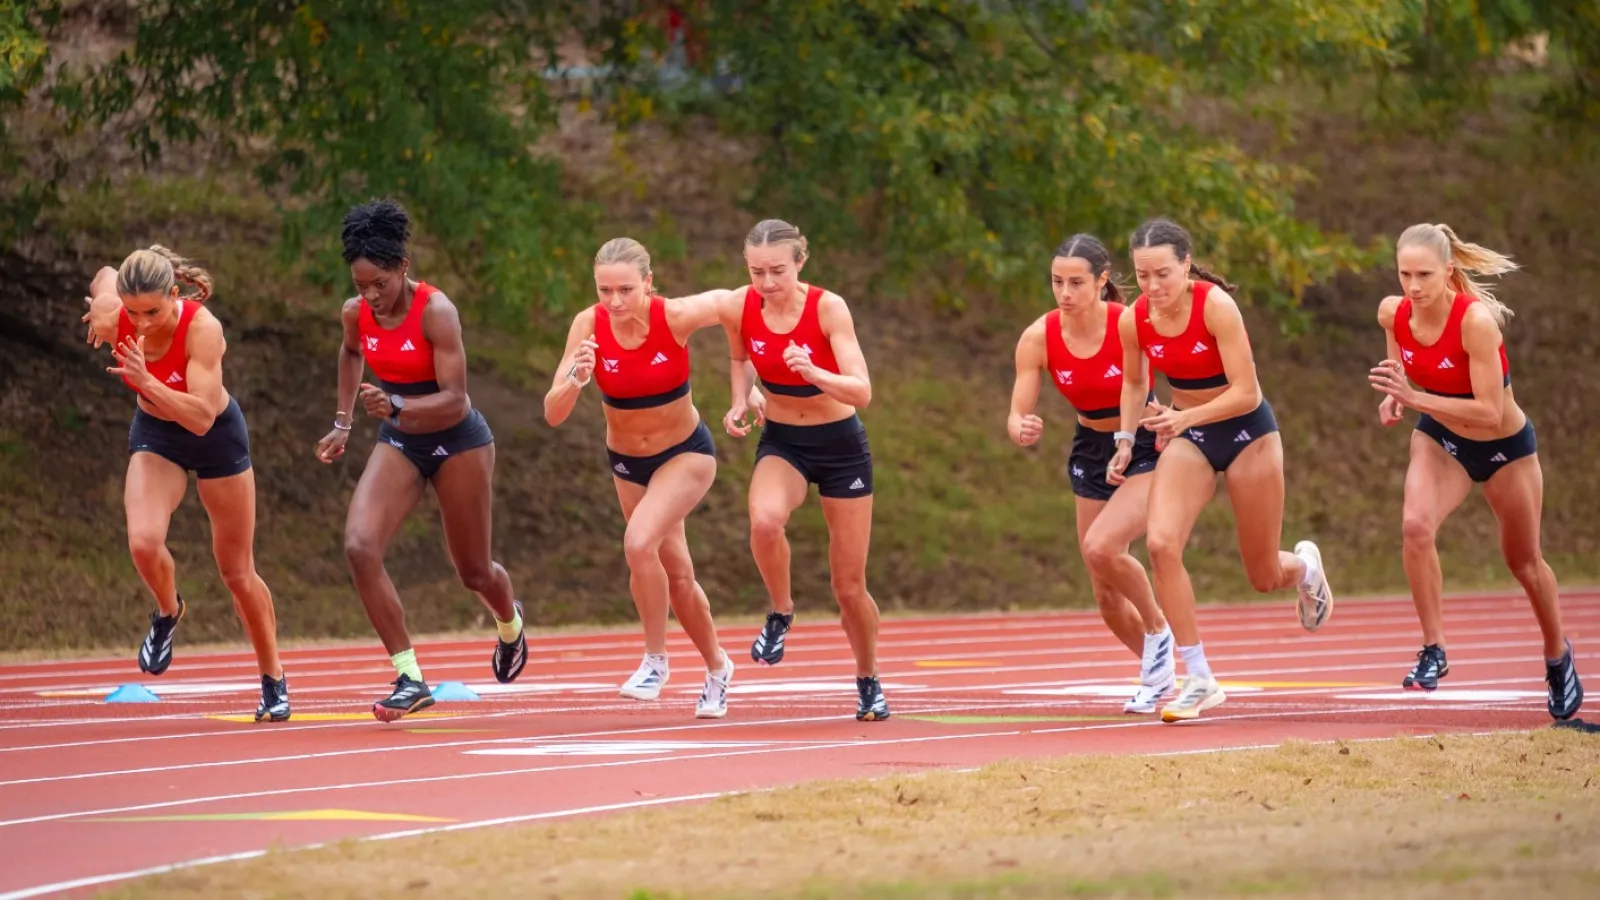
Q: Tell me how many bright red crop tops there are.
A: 7